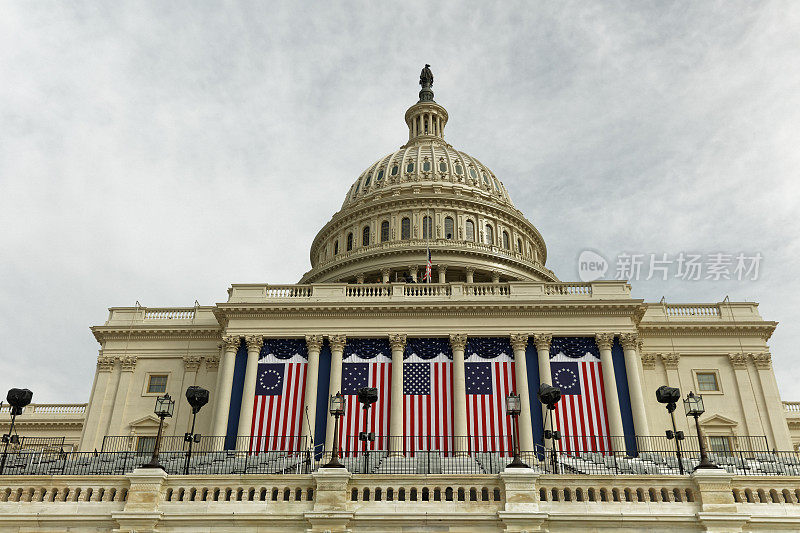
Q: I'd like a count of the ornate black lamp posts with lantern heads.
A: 4